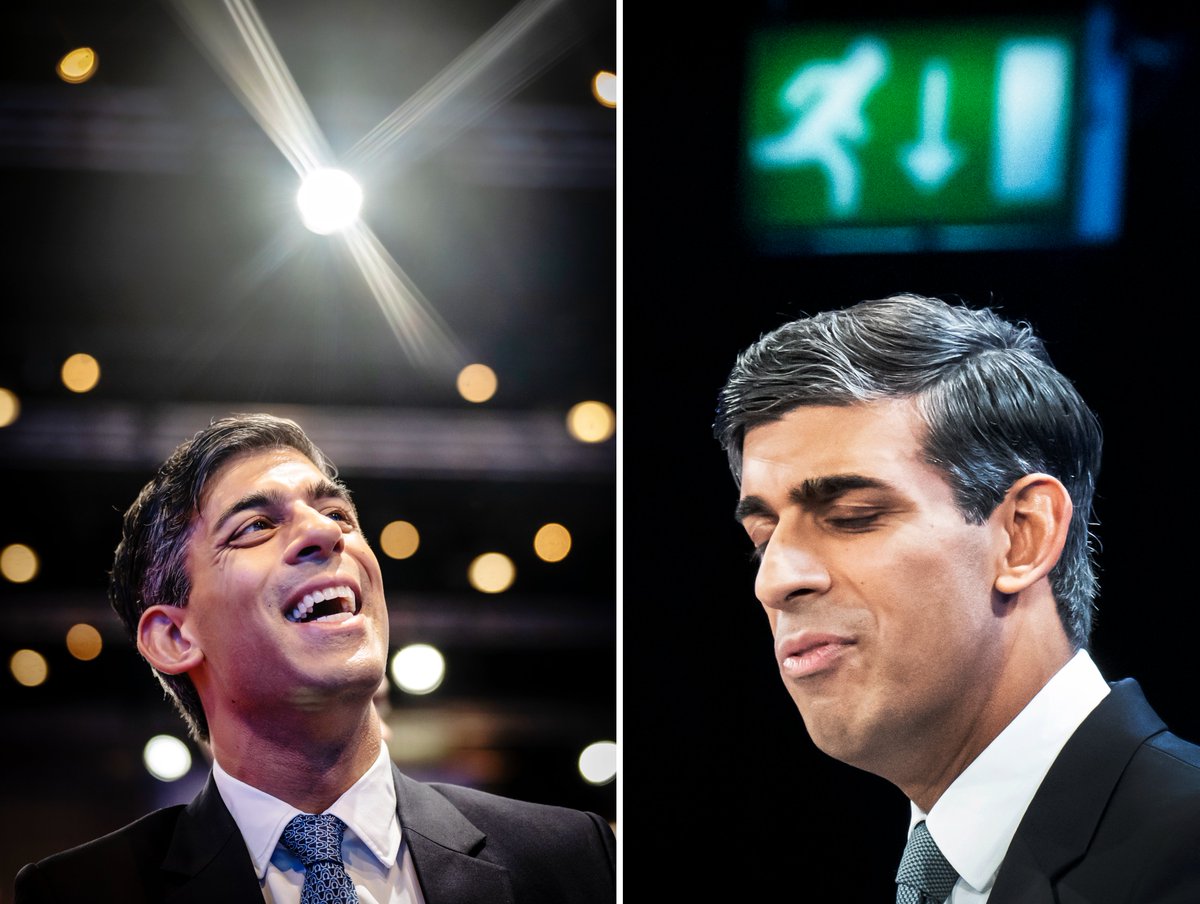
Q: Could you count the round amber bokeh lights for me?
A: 12